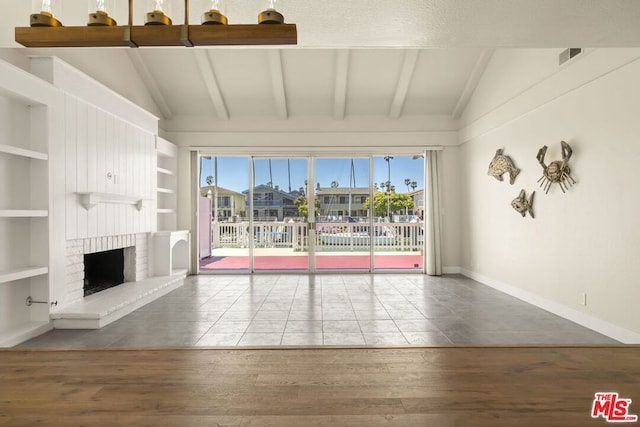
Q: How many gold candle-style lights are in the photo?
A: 5